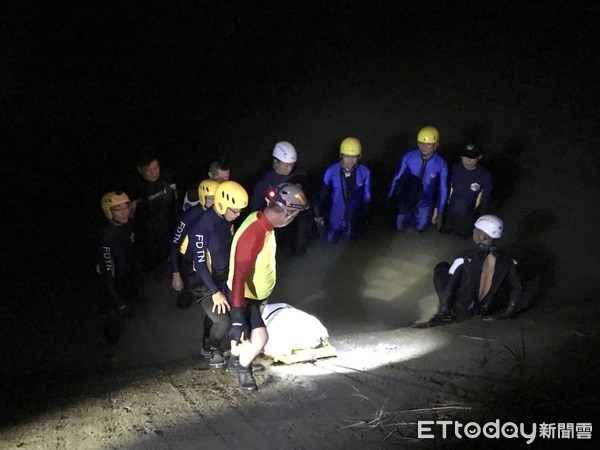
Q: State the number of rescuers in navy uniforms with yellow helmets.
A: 3